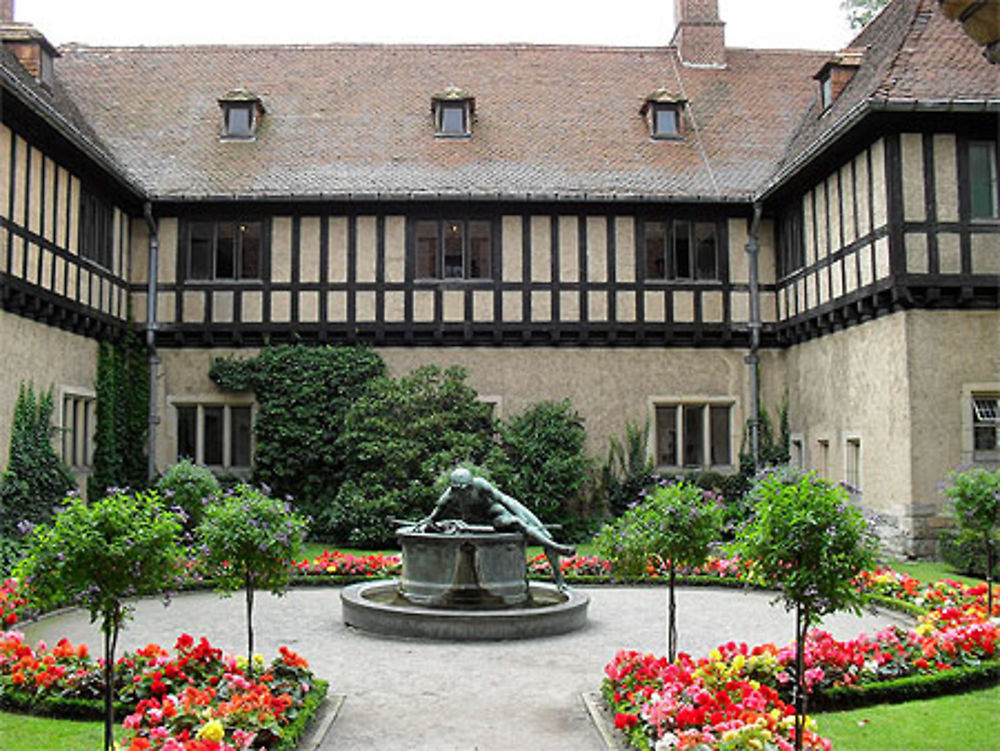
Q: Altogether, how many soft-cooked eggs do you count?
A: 0